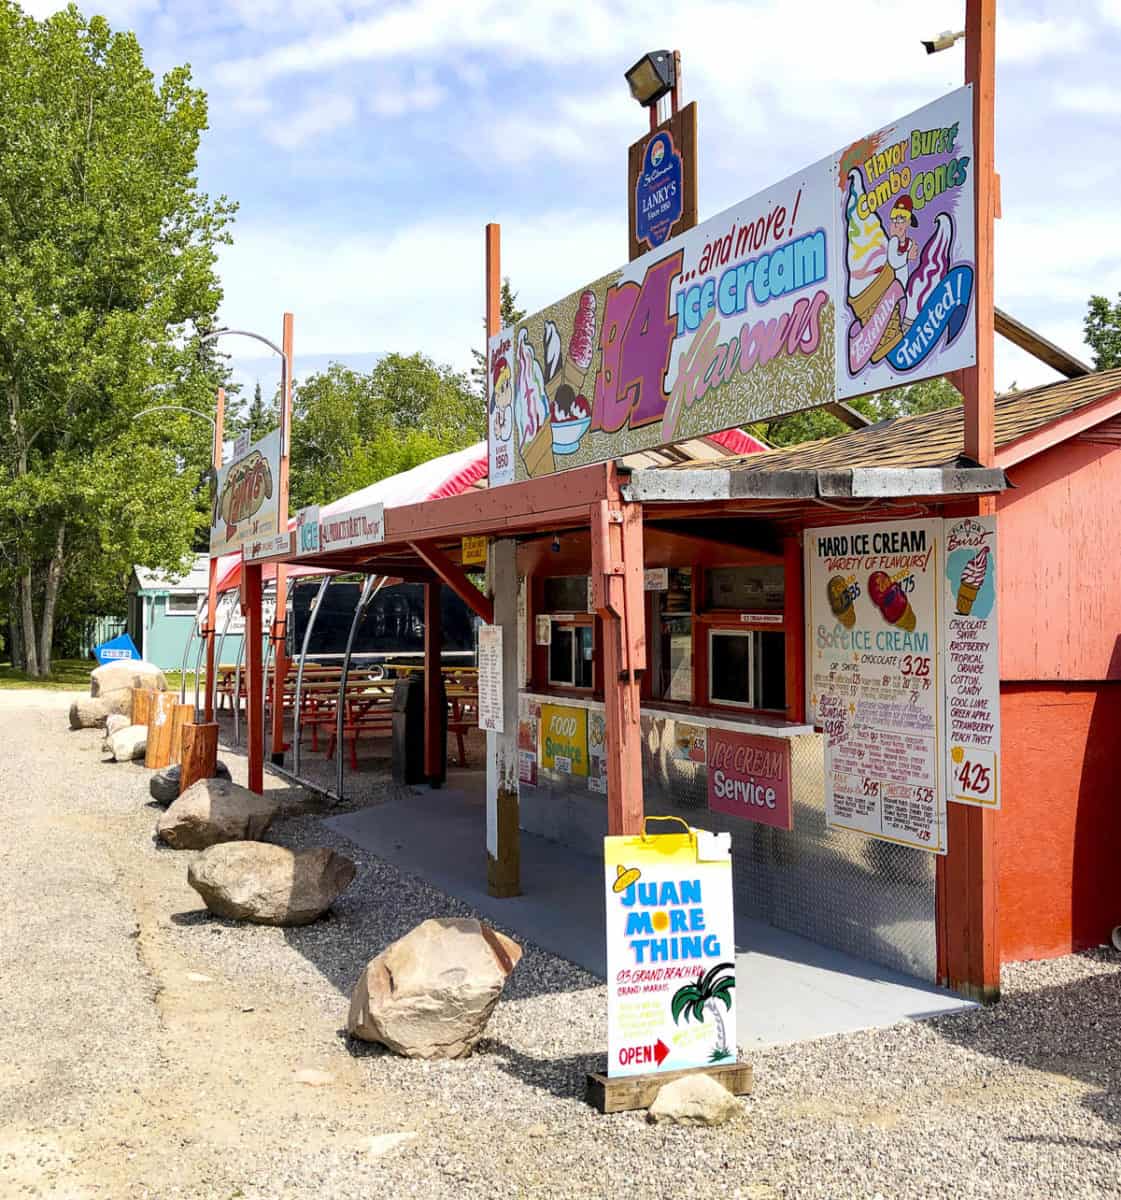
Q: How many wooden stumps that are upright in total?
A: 4